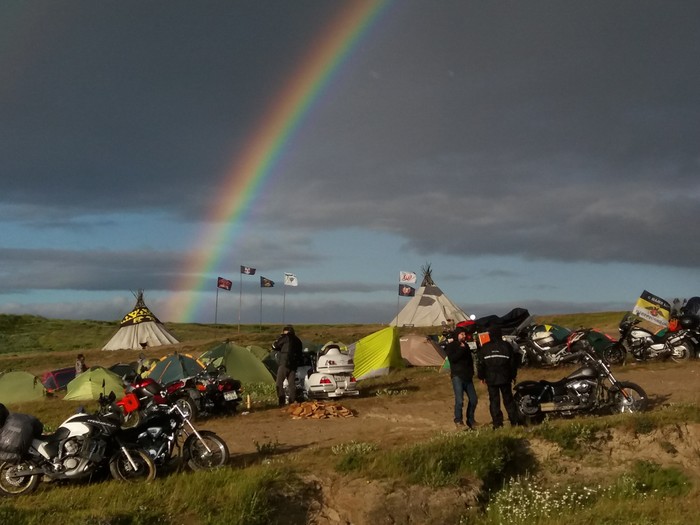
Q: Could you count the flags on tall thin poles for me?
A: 6